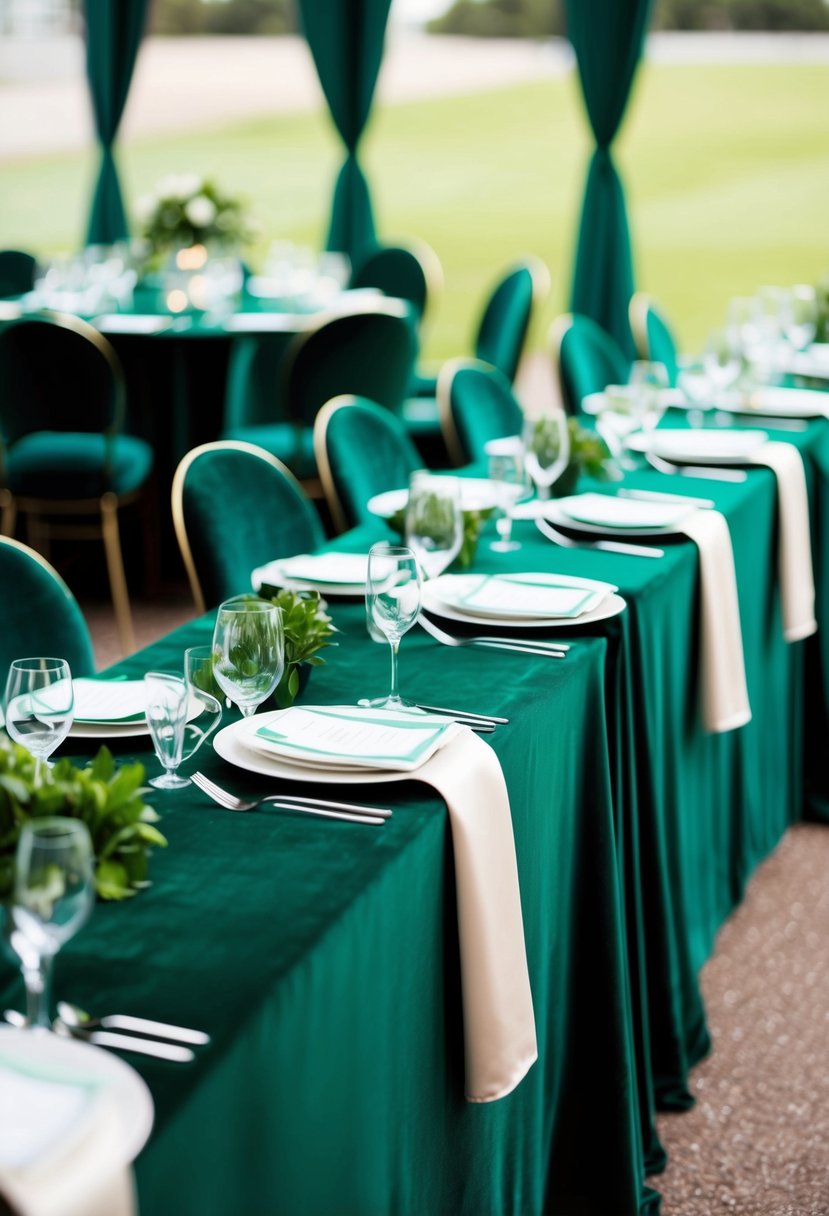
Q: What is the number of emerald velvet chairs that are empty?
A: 11